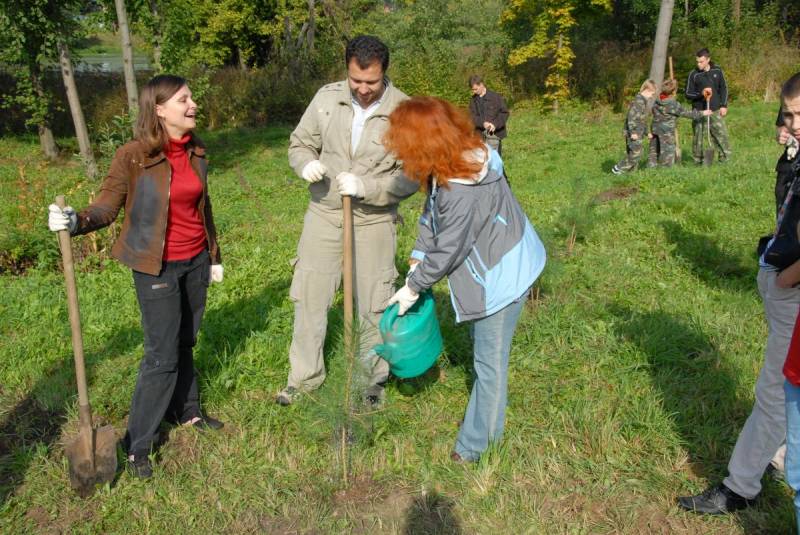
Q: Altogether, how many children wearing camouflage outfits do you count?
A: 2